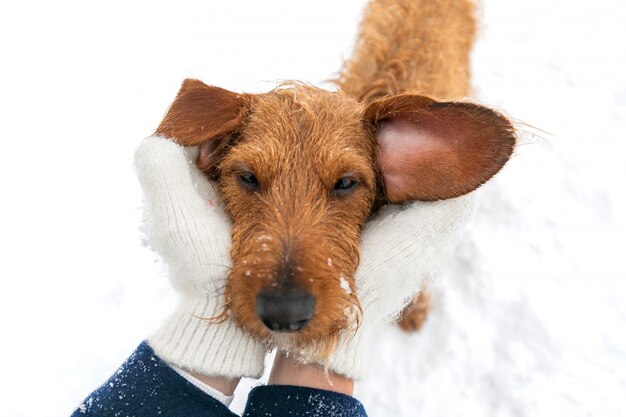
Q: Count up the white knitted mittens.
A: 2